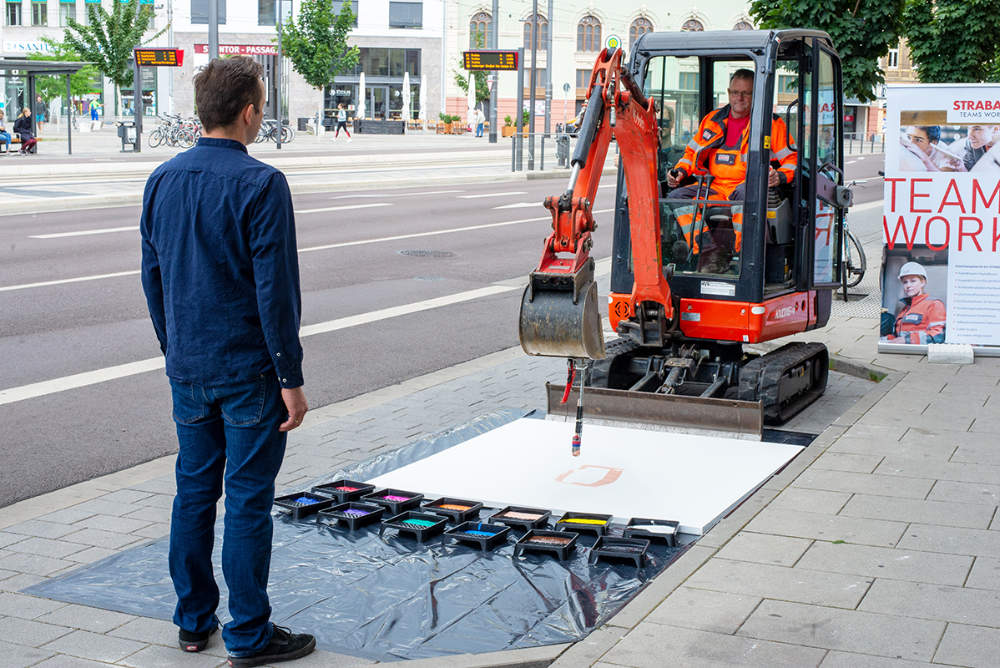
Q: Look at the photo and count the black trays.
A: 12